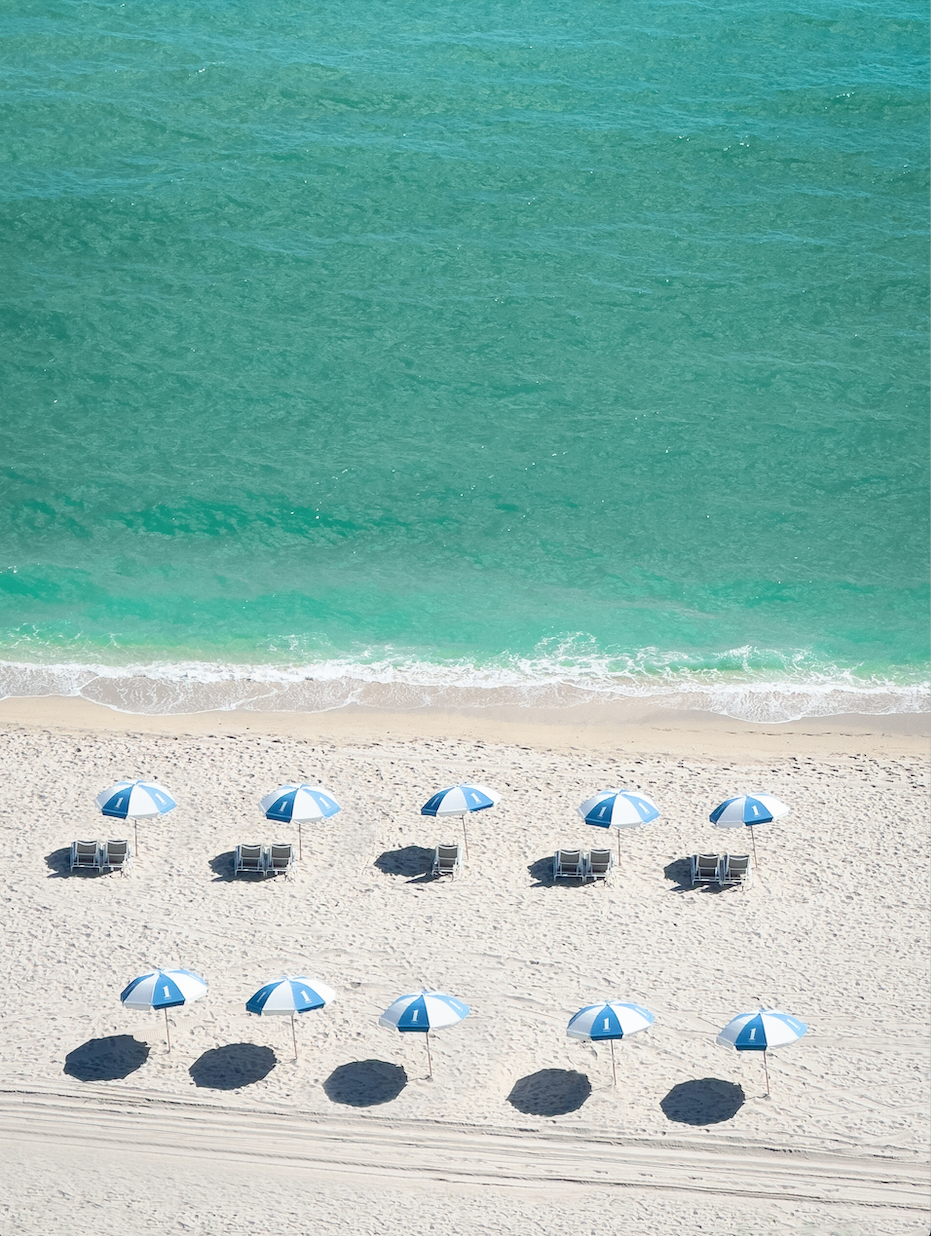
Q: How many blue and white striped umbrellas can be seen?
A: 10